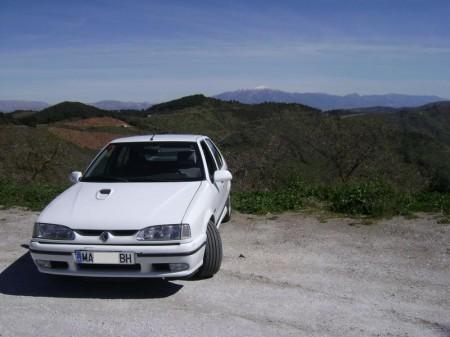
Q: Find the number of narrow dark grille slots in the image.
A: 2